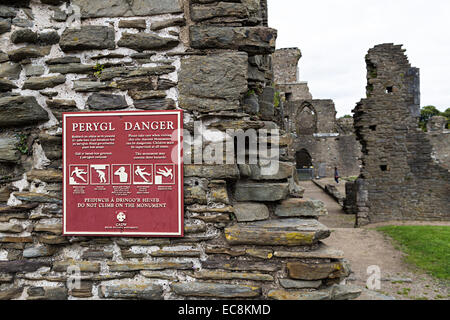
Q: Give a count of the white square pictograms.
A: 5